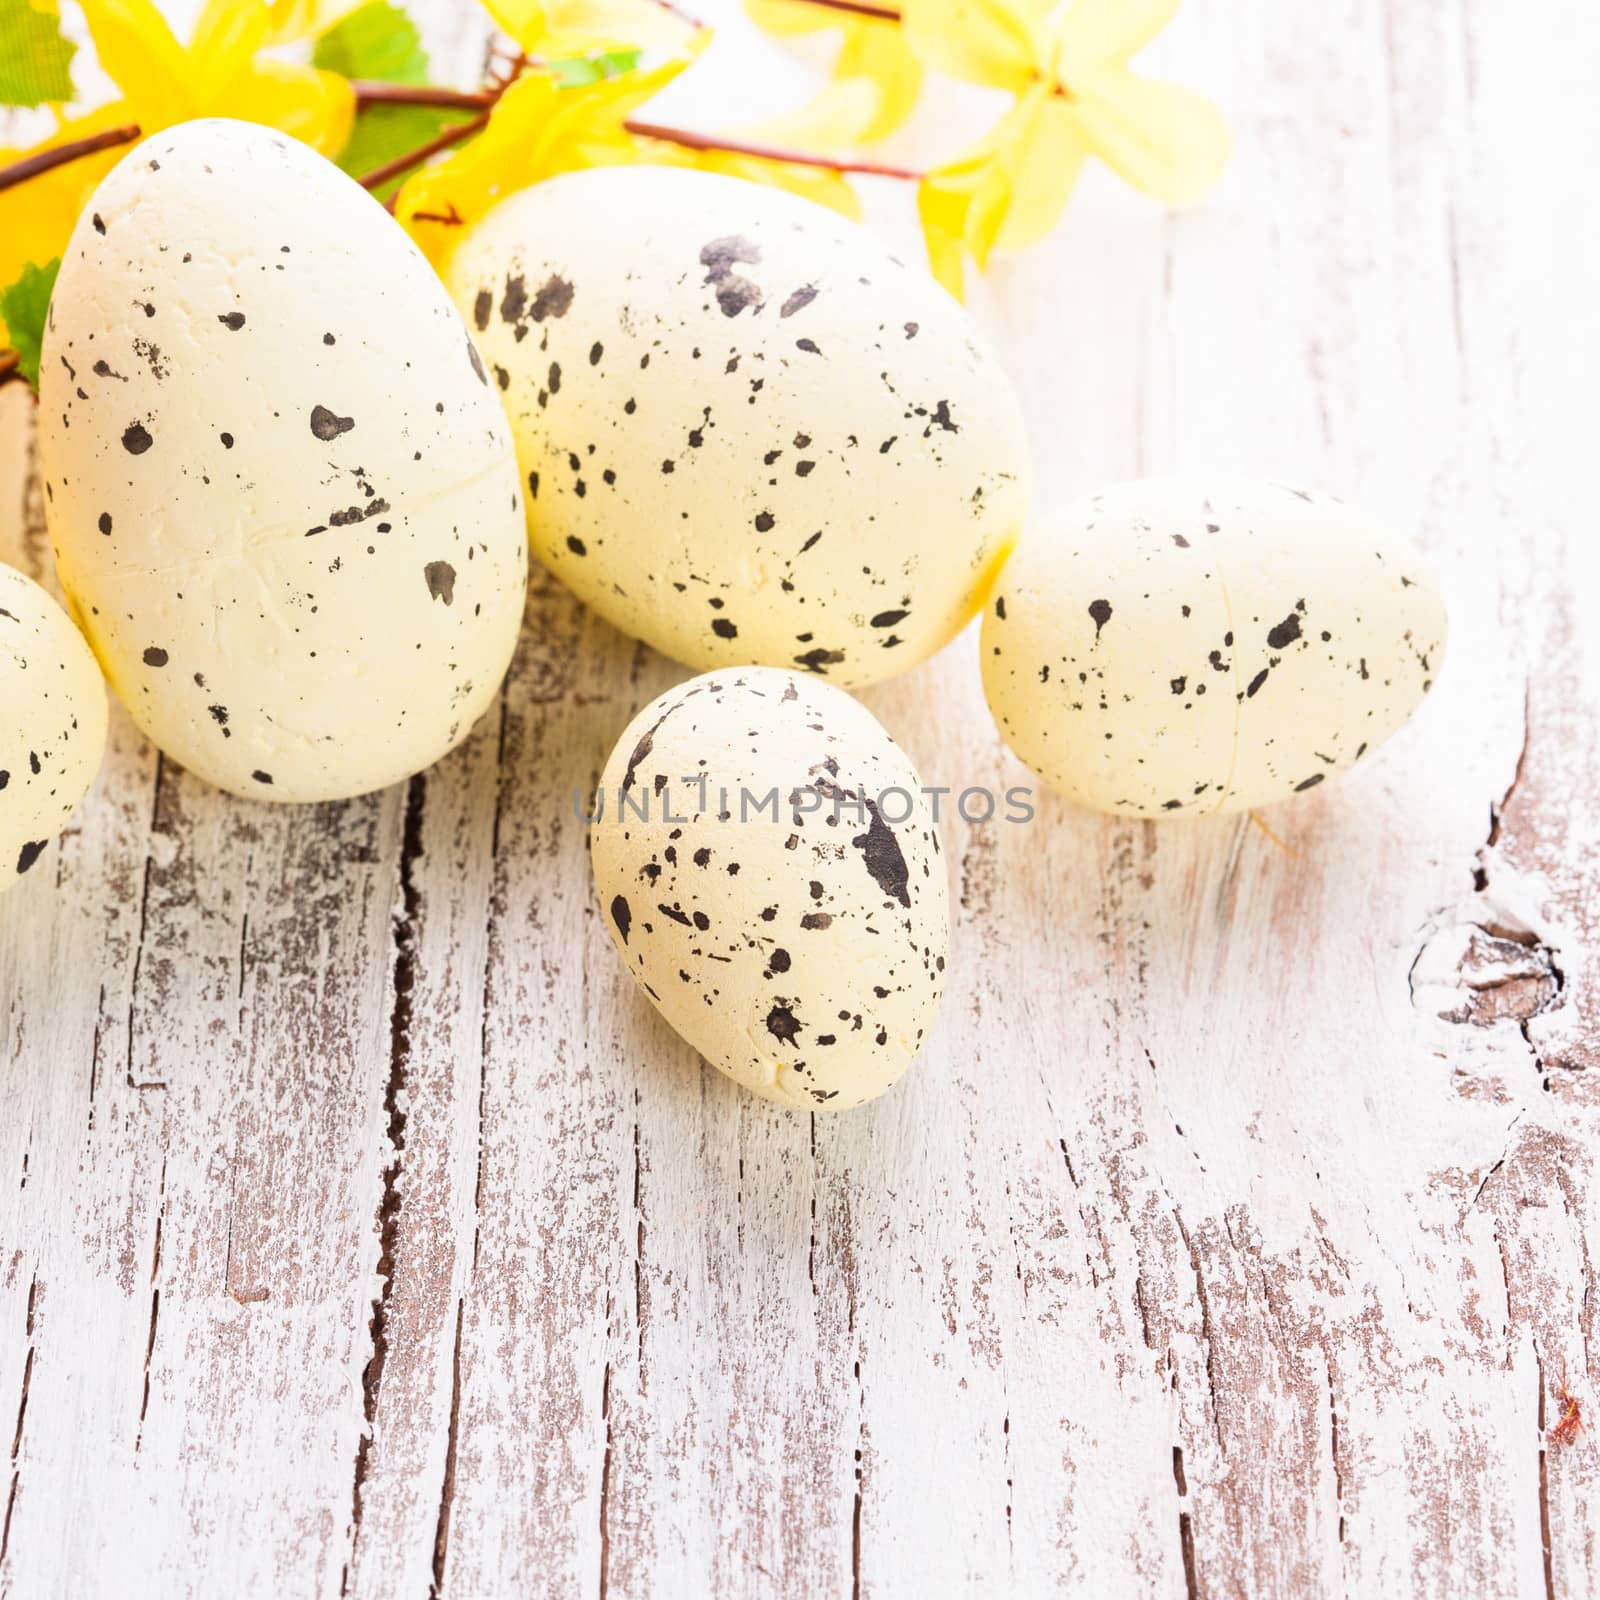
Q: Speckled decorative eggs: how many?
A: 5